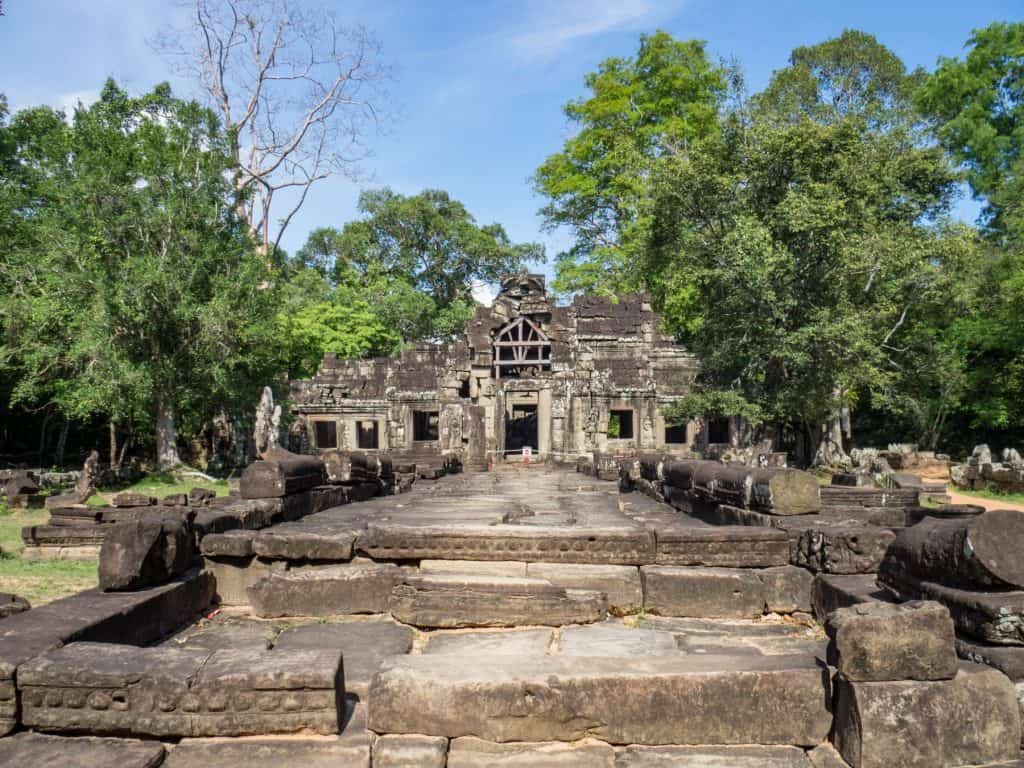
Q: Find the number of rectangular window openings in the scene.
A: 6